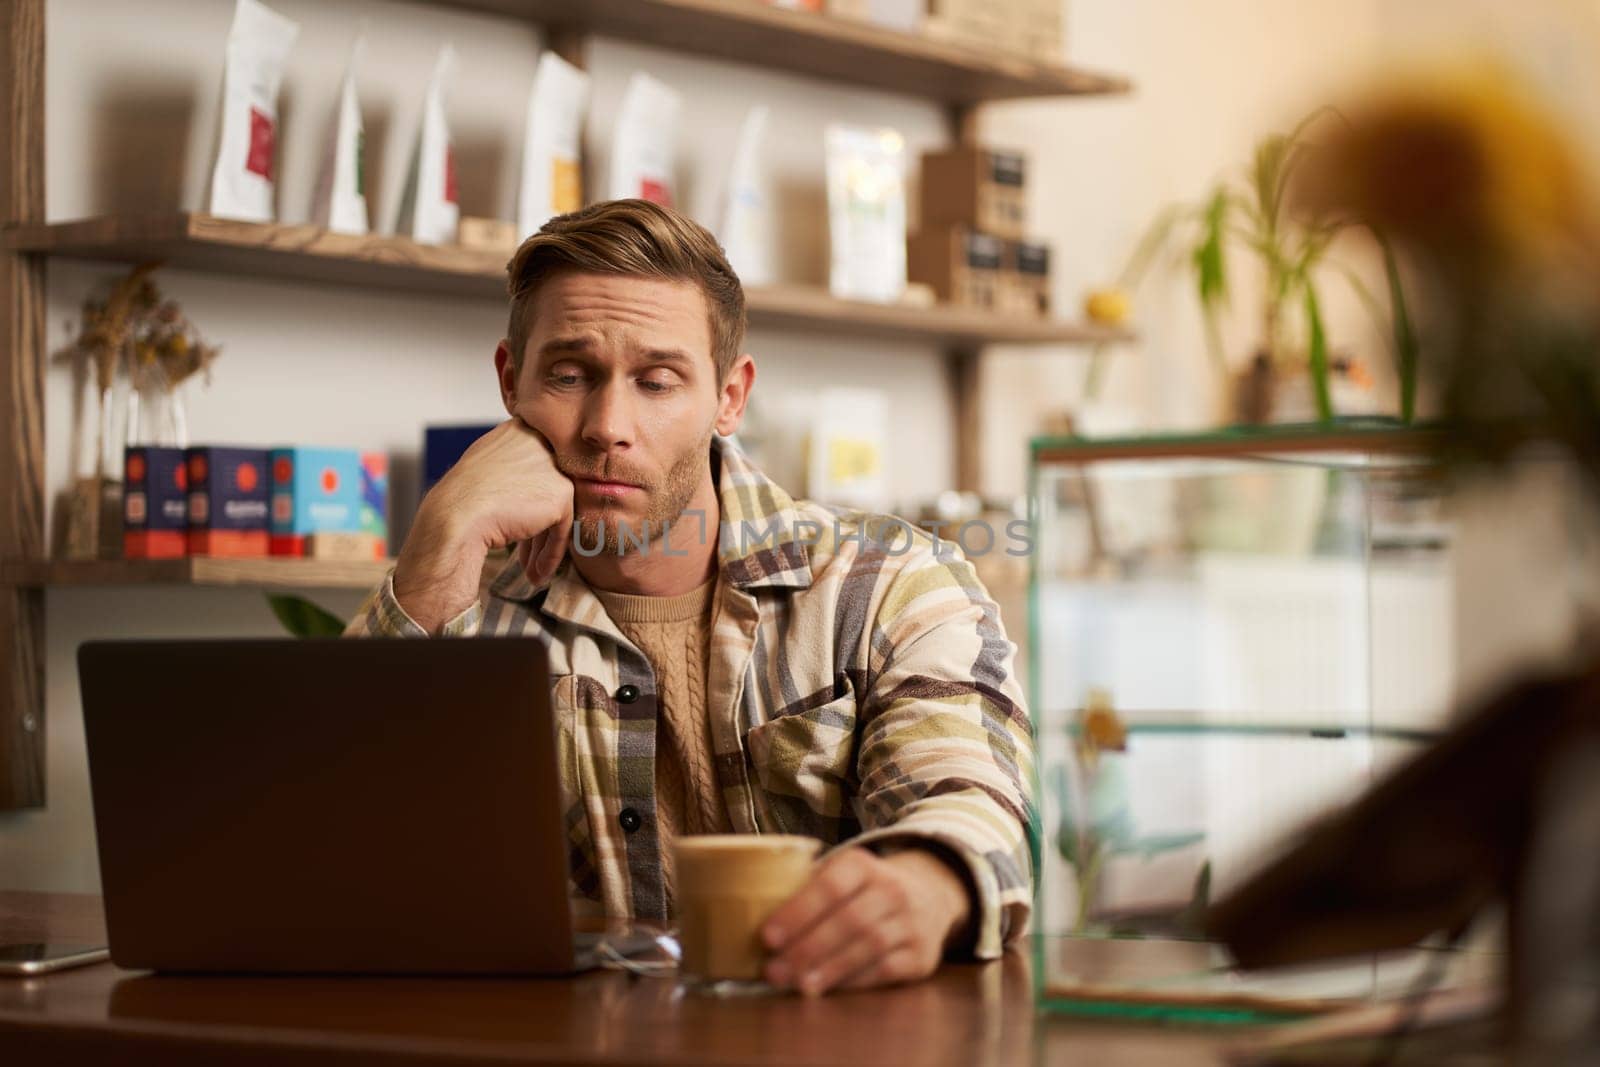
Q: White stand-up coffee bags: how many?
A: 7